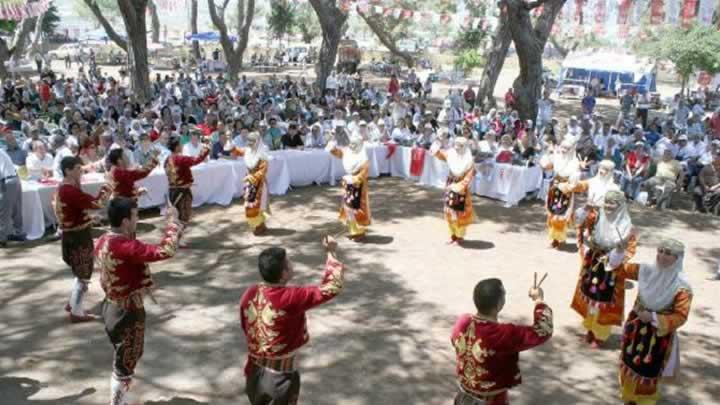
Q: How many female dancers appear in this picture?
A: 7